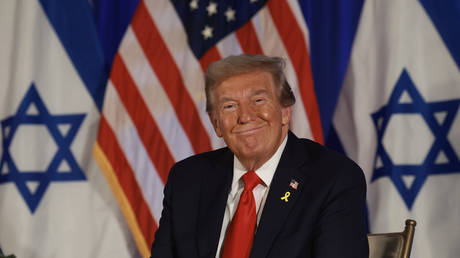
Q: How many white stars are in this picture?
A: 5